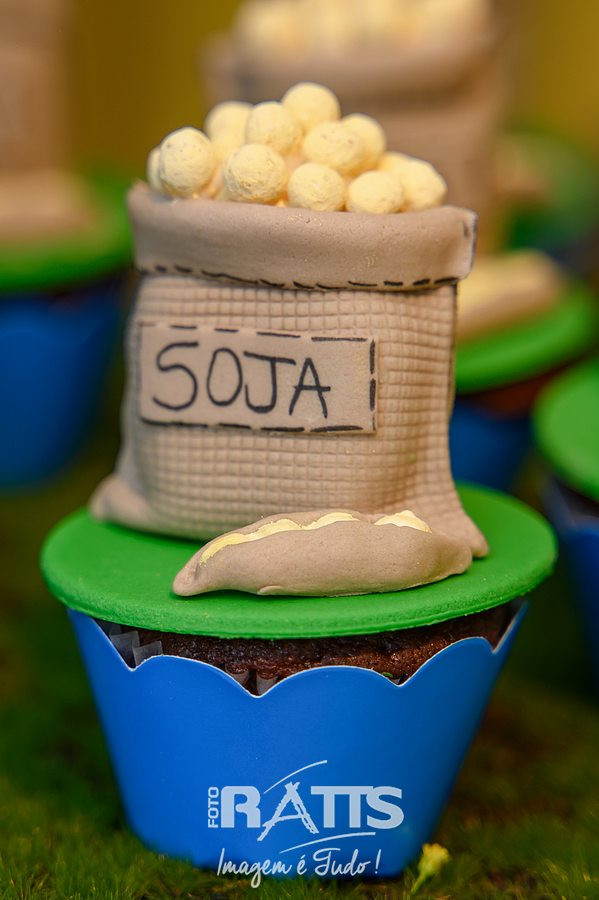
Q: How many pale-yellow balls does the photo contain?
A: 12